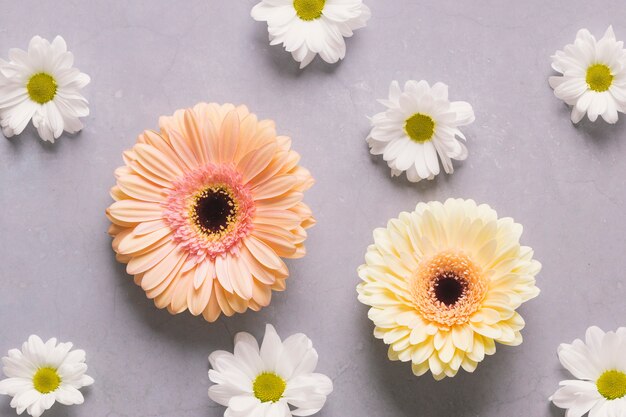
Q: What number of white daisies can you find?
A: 7